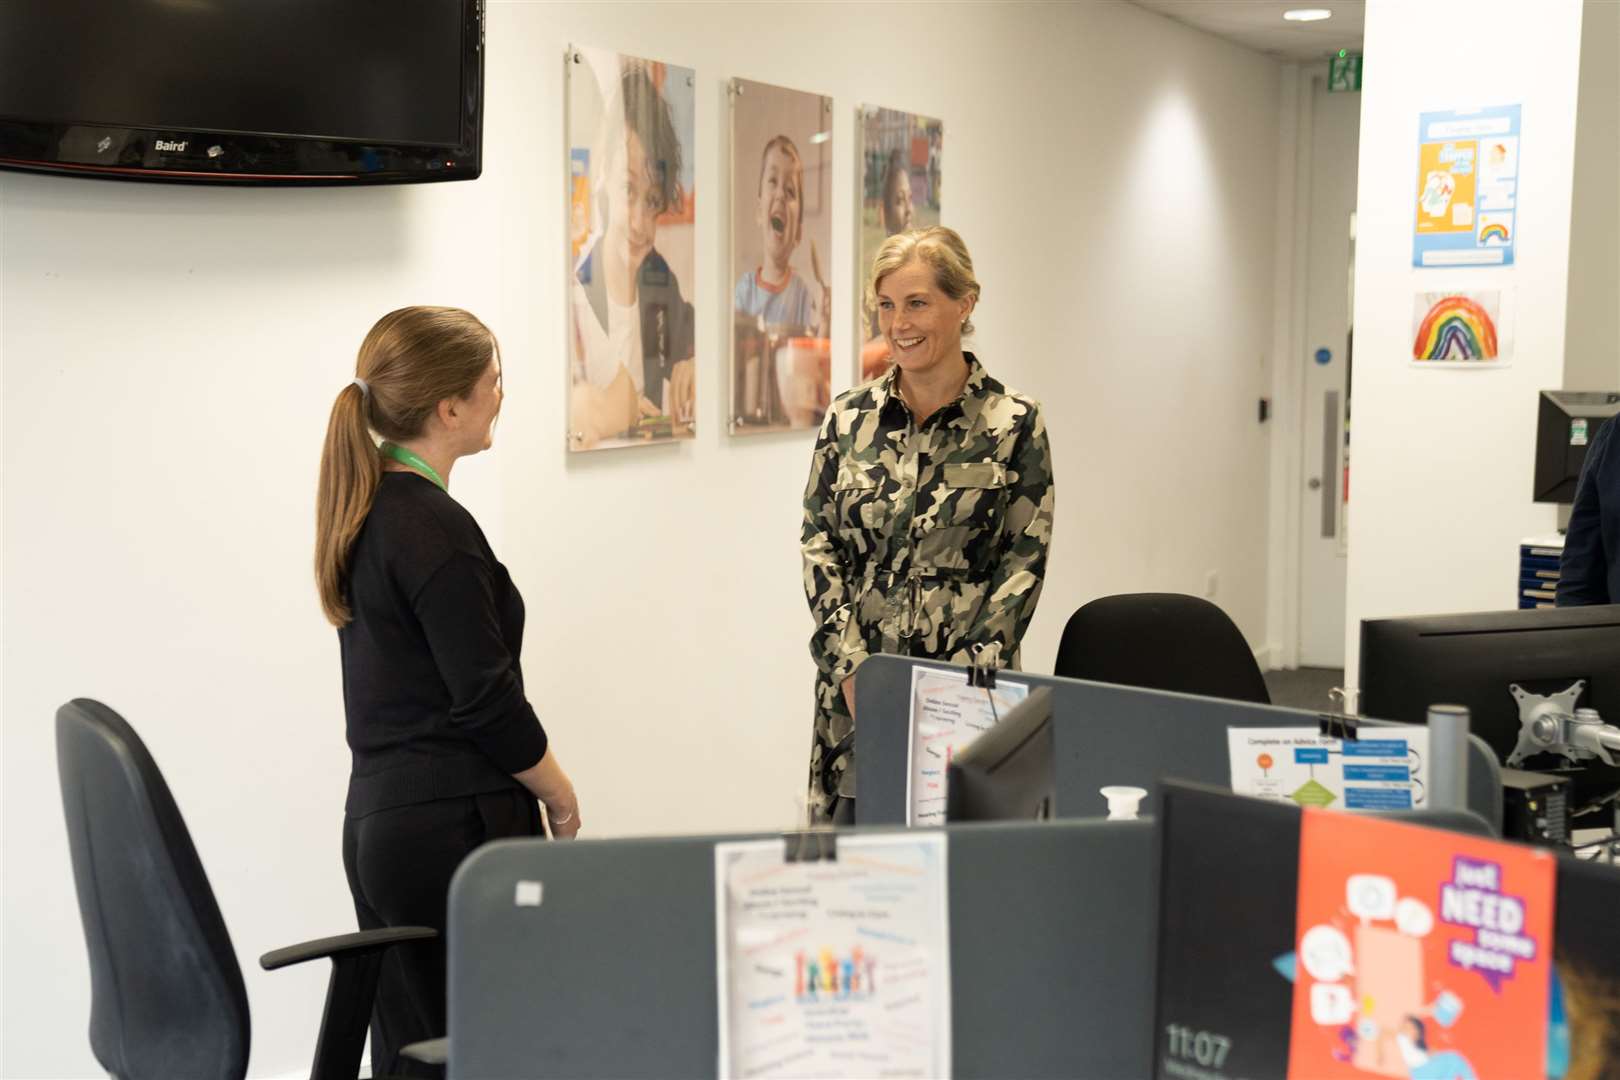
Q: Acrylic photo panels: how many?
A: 3